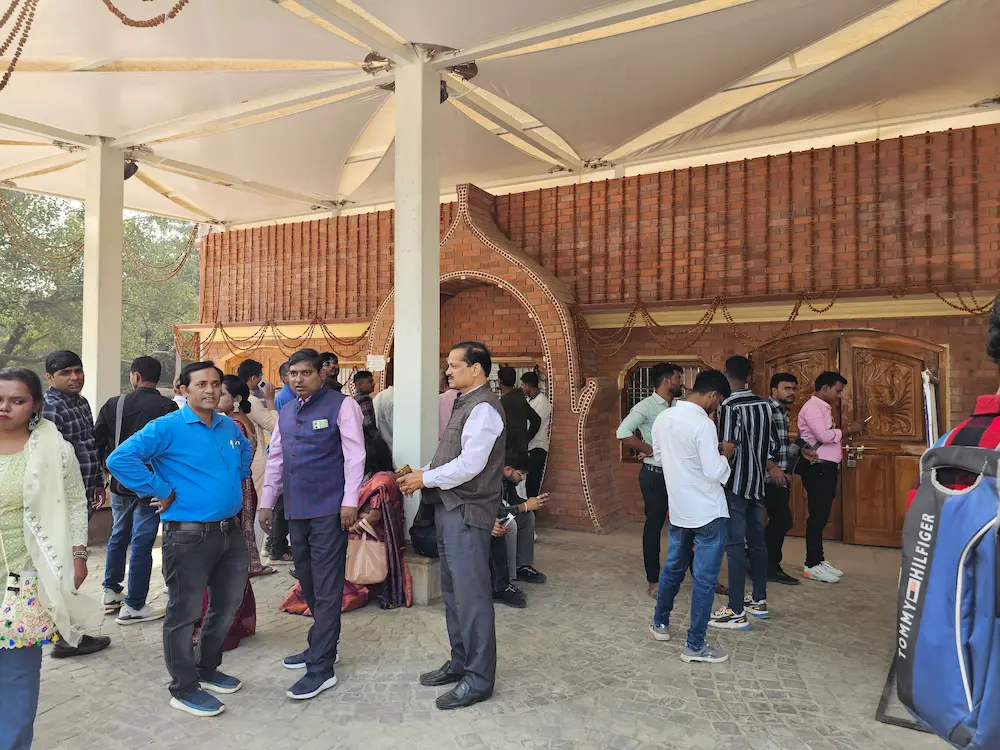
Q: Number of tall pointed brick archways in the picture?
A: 1